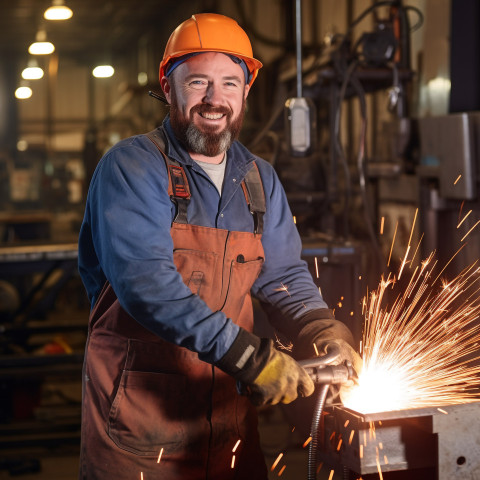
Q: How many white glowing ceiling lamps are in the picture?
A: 5